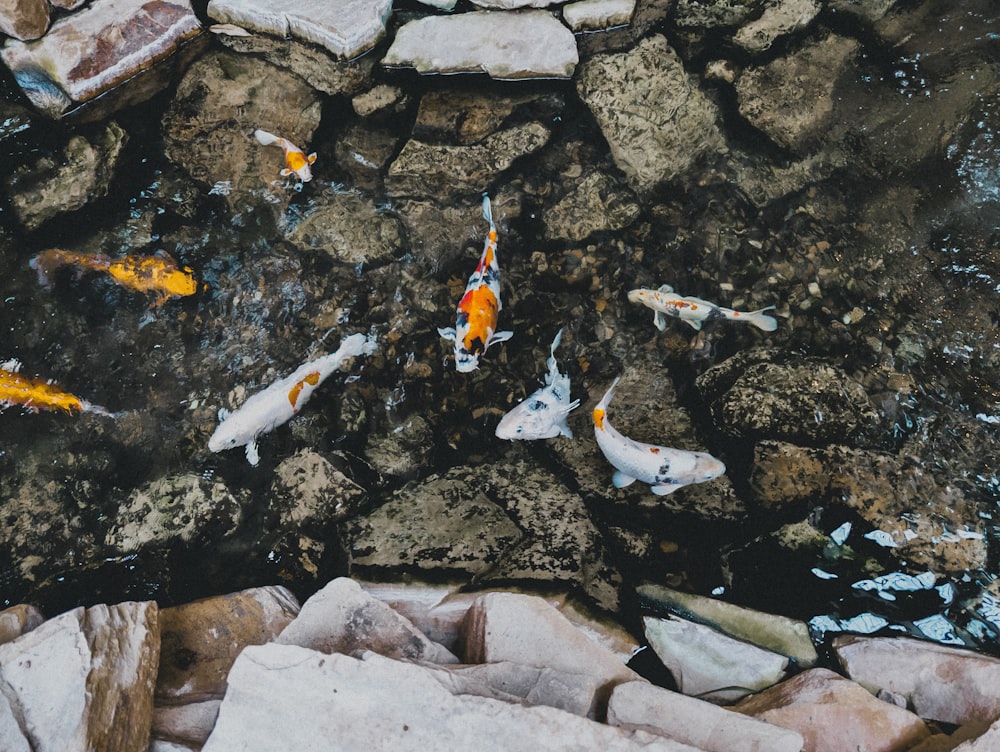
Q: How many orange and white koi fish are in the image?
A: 5